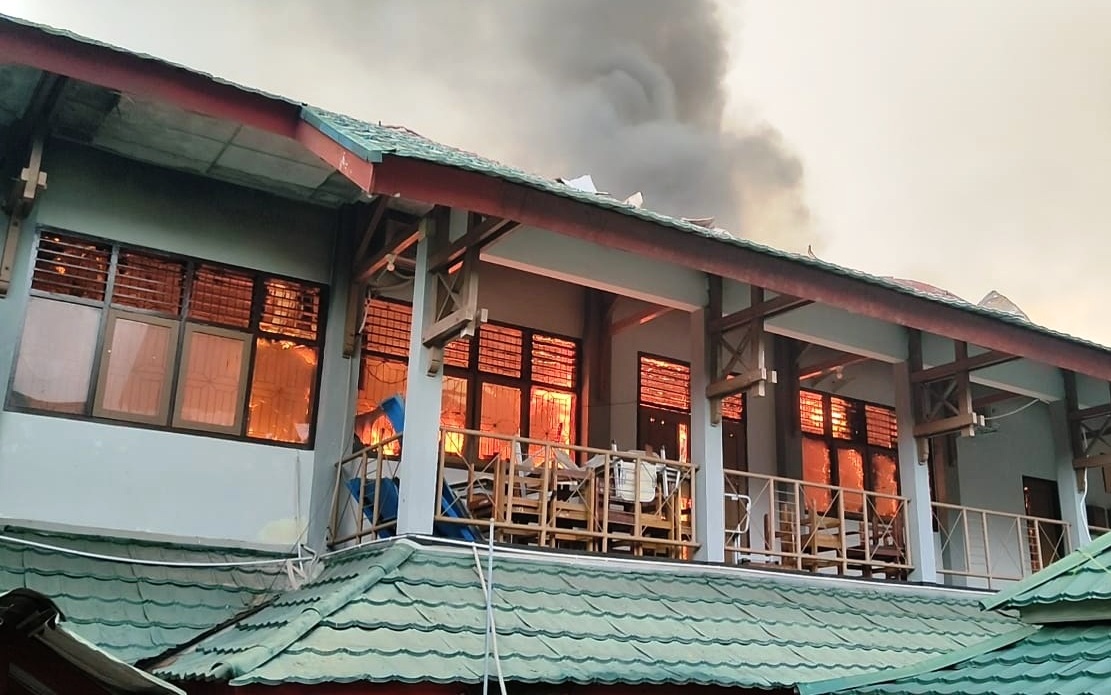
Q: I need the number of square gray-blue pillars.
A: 4